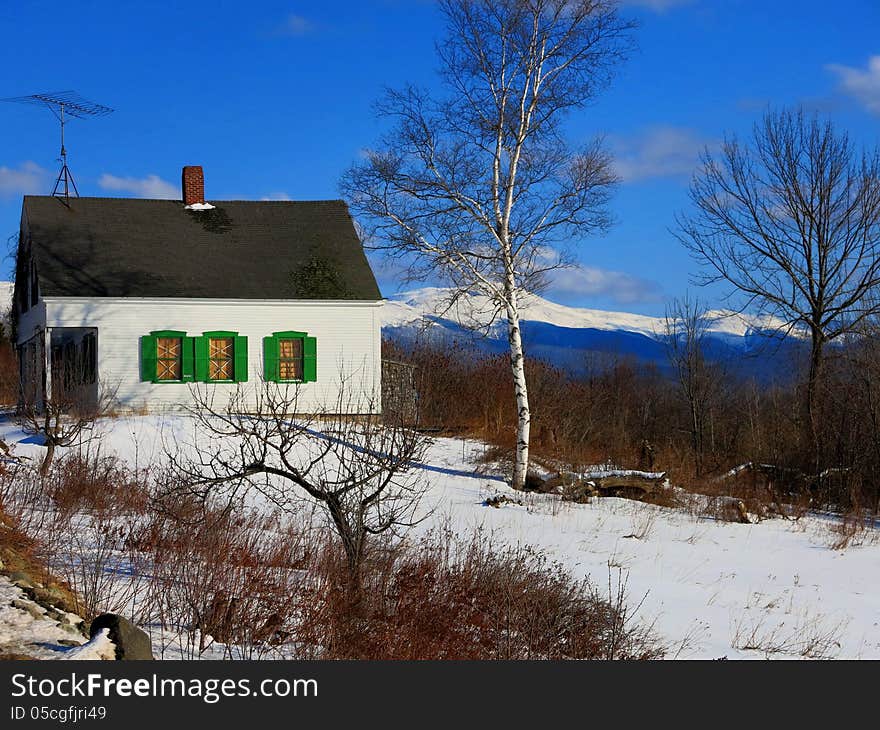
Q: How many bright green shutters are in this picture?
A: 6